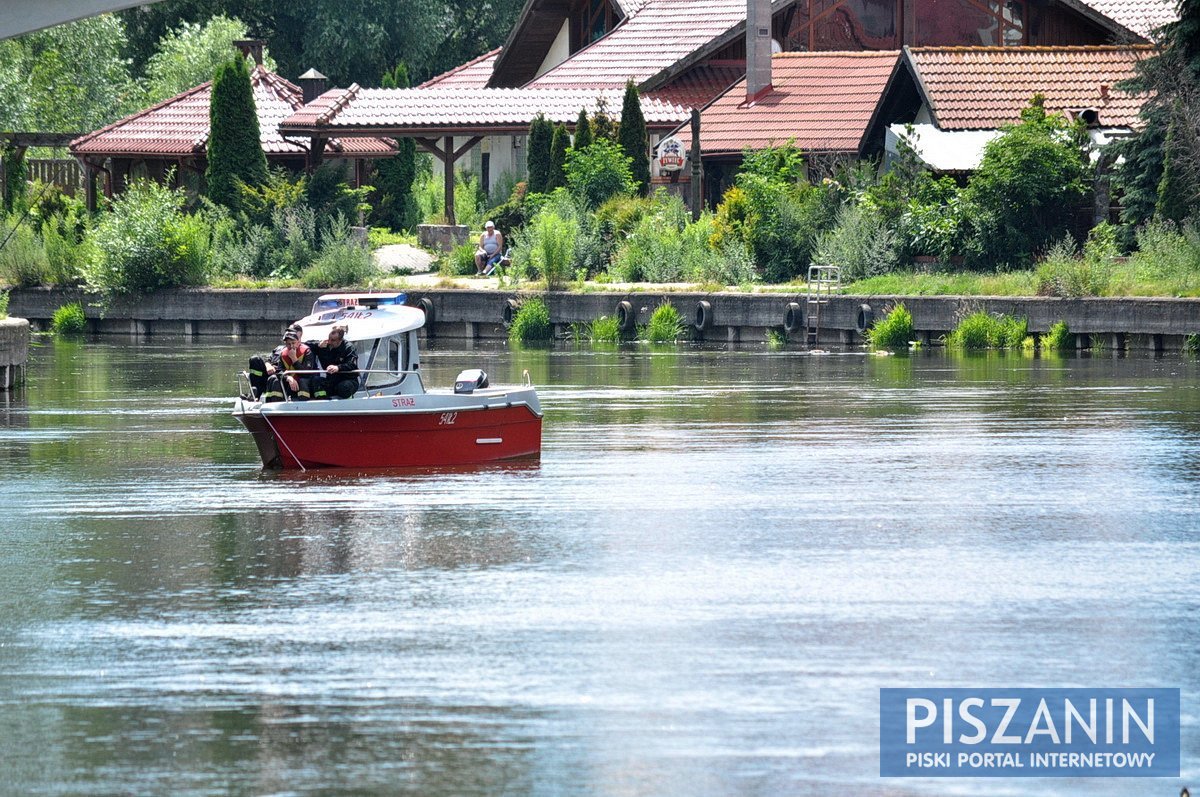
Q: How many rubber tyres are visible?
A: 6